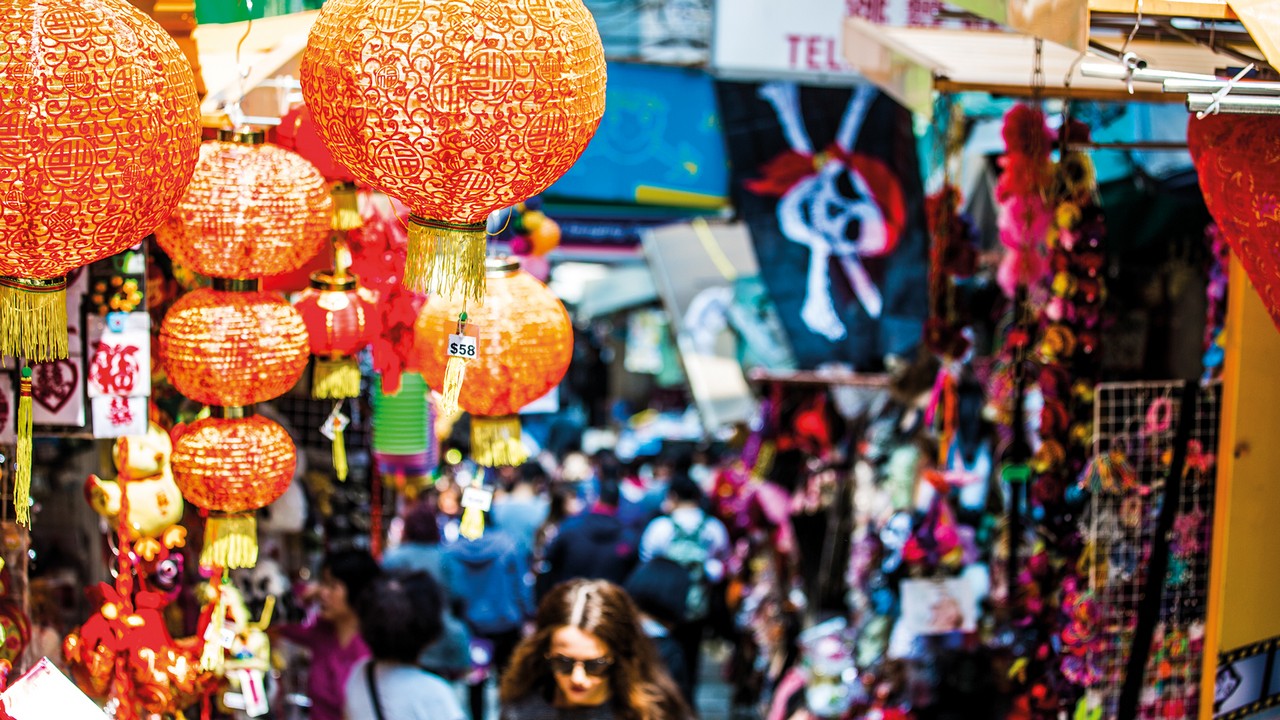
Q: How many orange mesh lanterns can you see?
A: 6